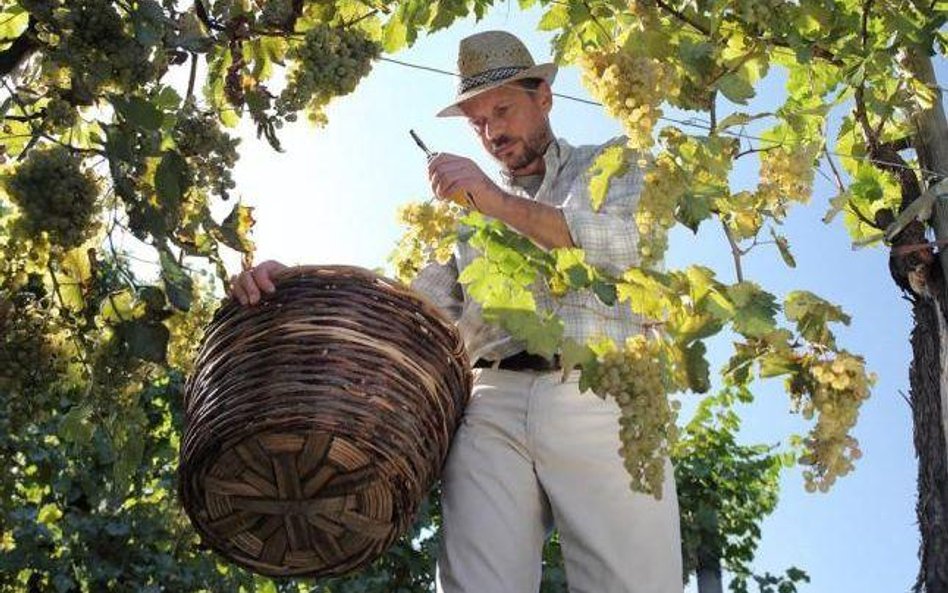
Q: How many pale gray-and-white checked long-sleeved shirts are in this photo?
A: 1